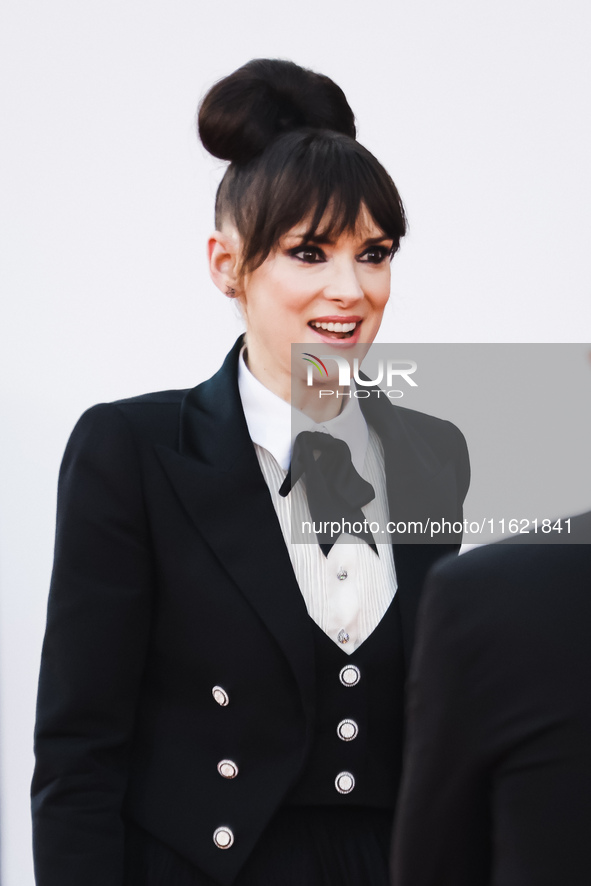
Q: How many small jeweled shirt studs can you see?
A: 2